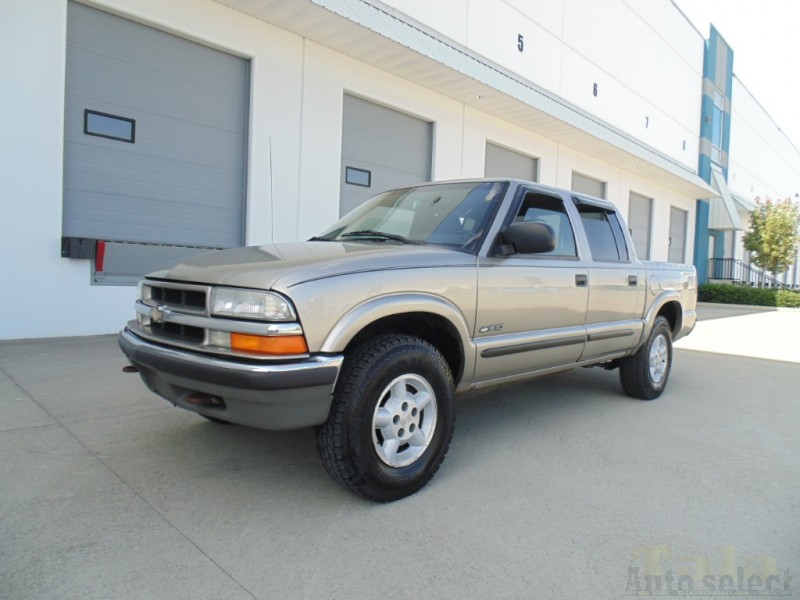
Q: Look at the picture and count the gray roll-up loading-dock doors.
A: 6